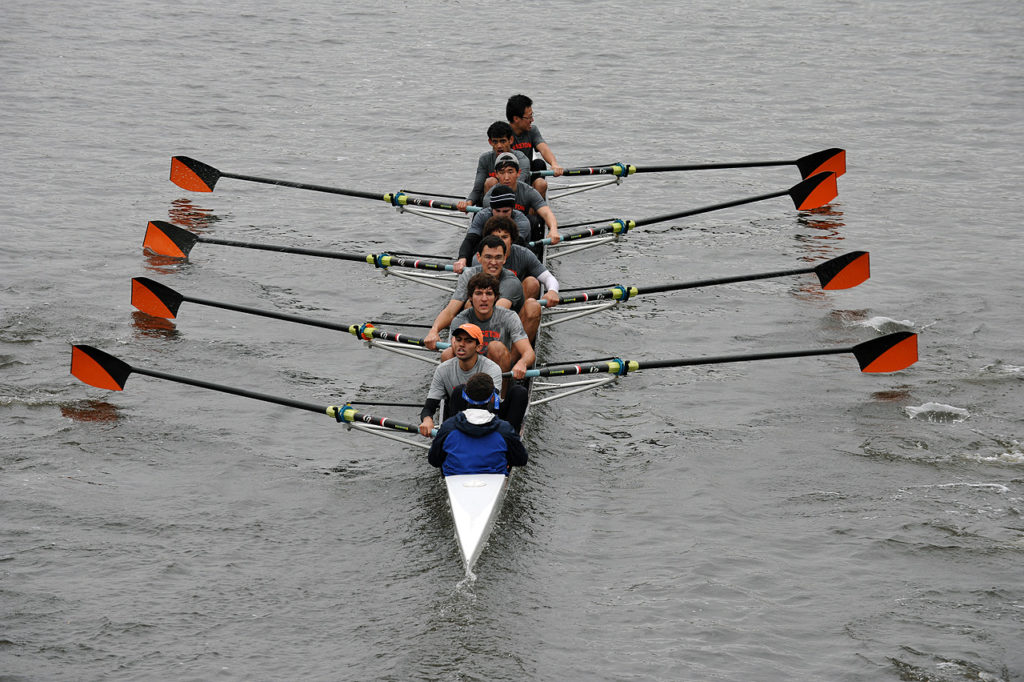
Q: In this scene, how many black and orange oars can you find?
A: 8